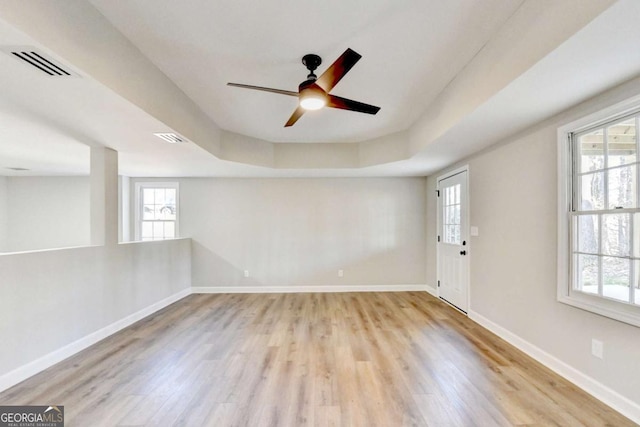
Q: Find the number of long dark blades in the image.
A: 4